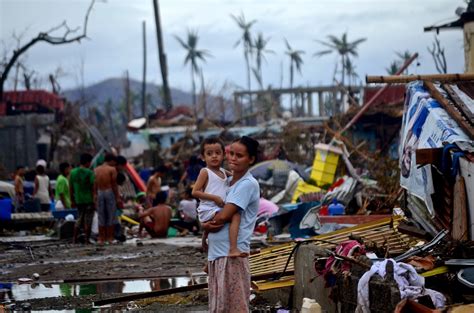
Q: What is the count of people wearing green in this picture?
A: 2